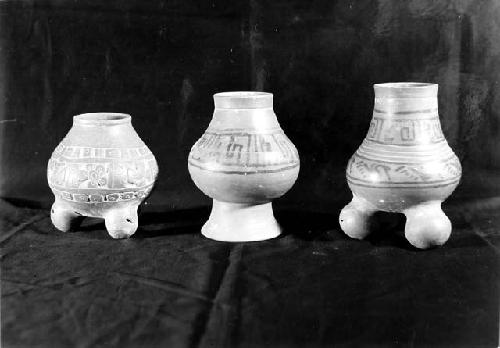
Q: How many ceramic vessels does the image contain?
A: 3